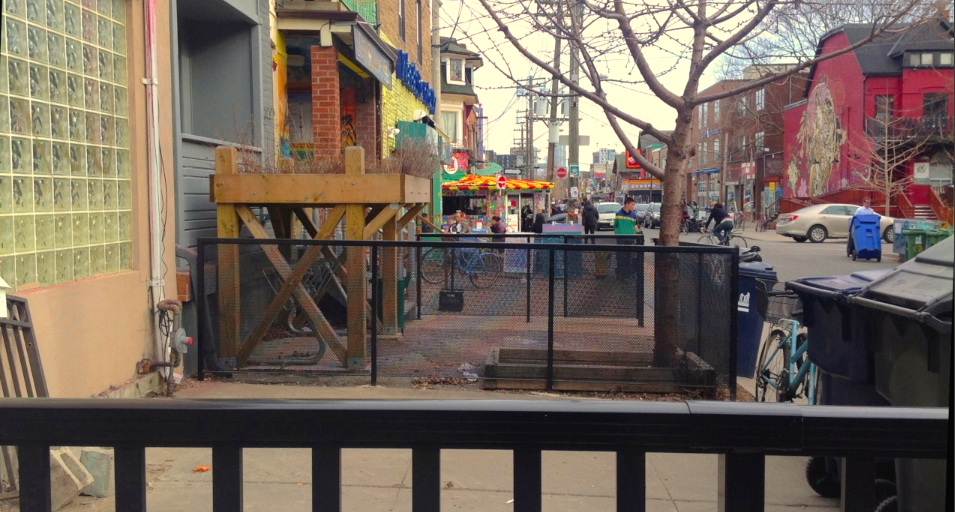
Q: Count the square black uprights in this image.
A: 9